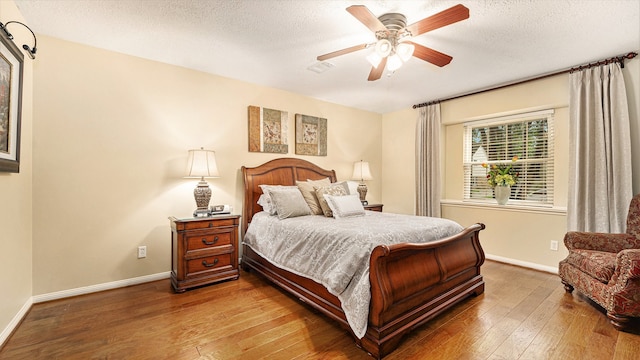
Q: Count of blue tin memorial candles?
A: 0